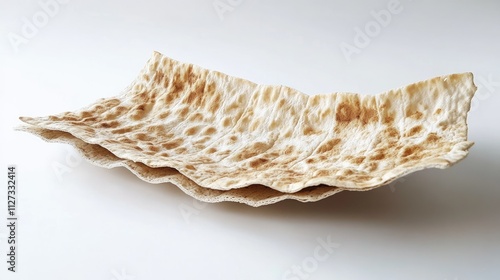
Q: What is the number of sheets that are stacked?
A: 2